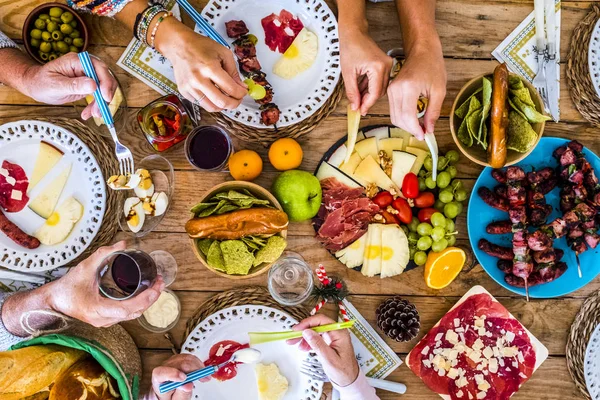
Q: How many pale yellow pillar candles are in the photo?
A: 0